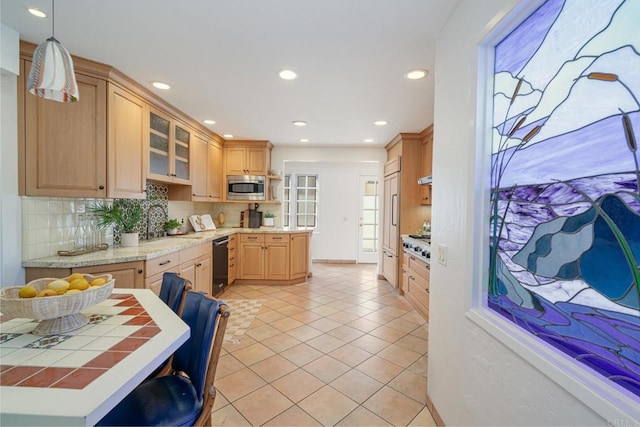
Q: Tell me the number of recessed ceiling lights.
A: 10